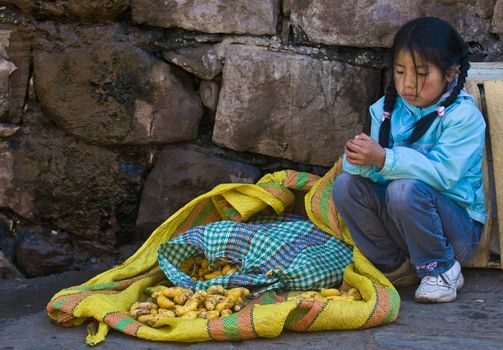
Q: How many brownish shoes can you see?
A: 1